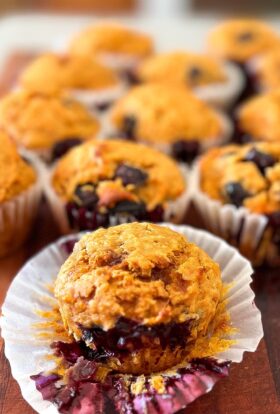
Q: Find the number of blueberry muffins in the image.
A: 12